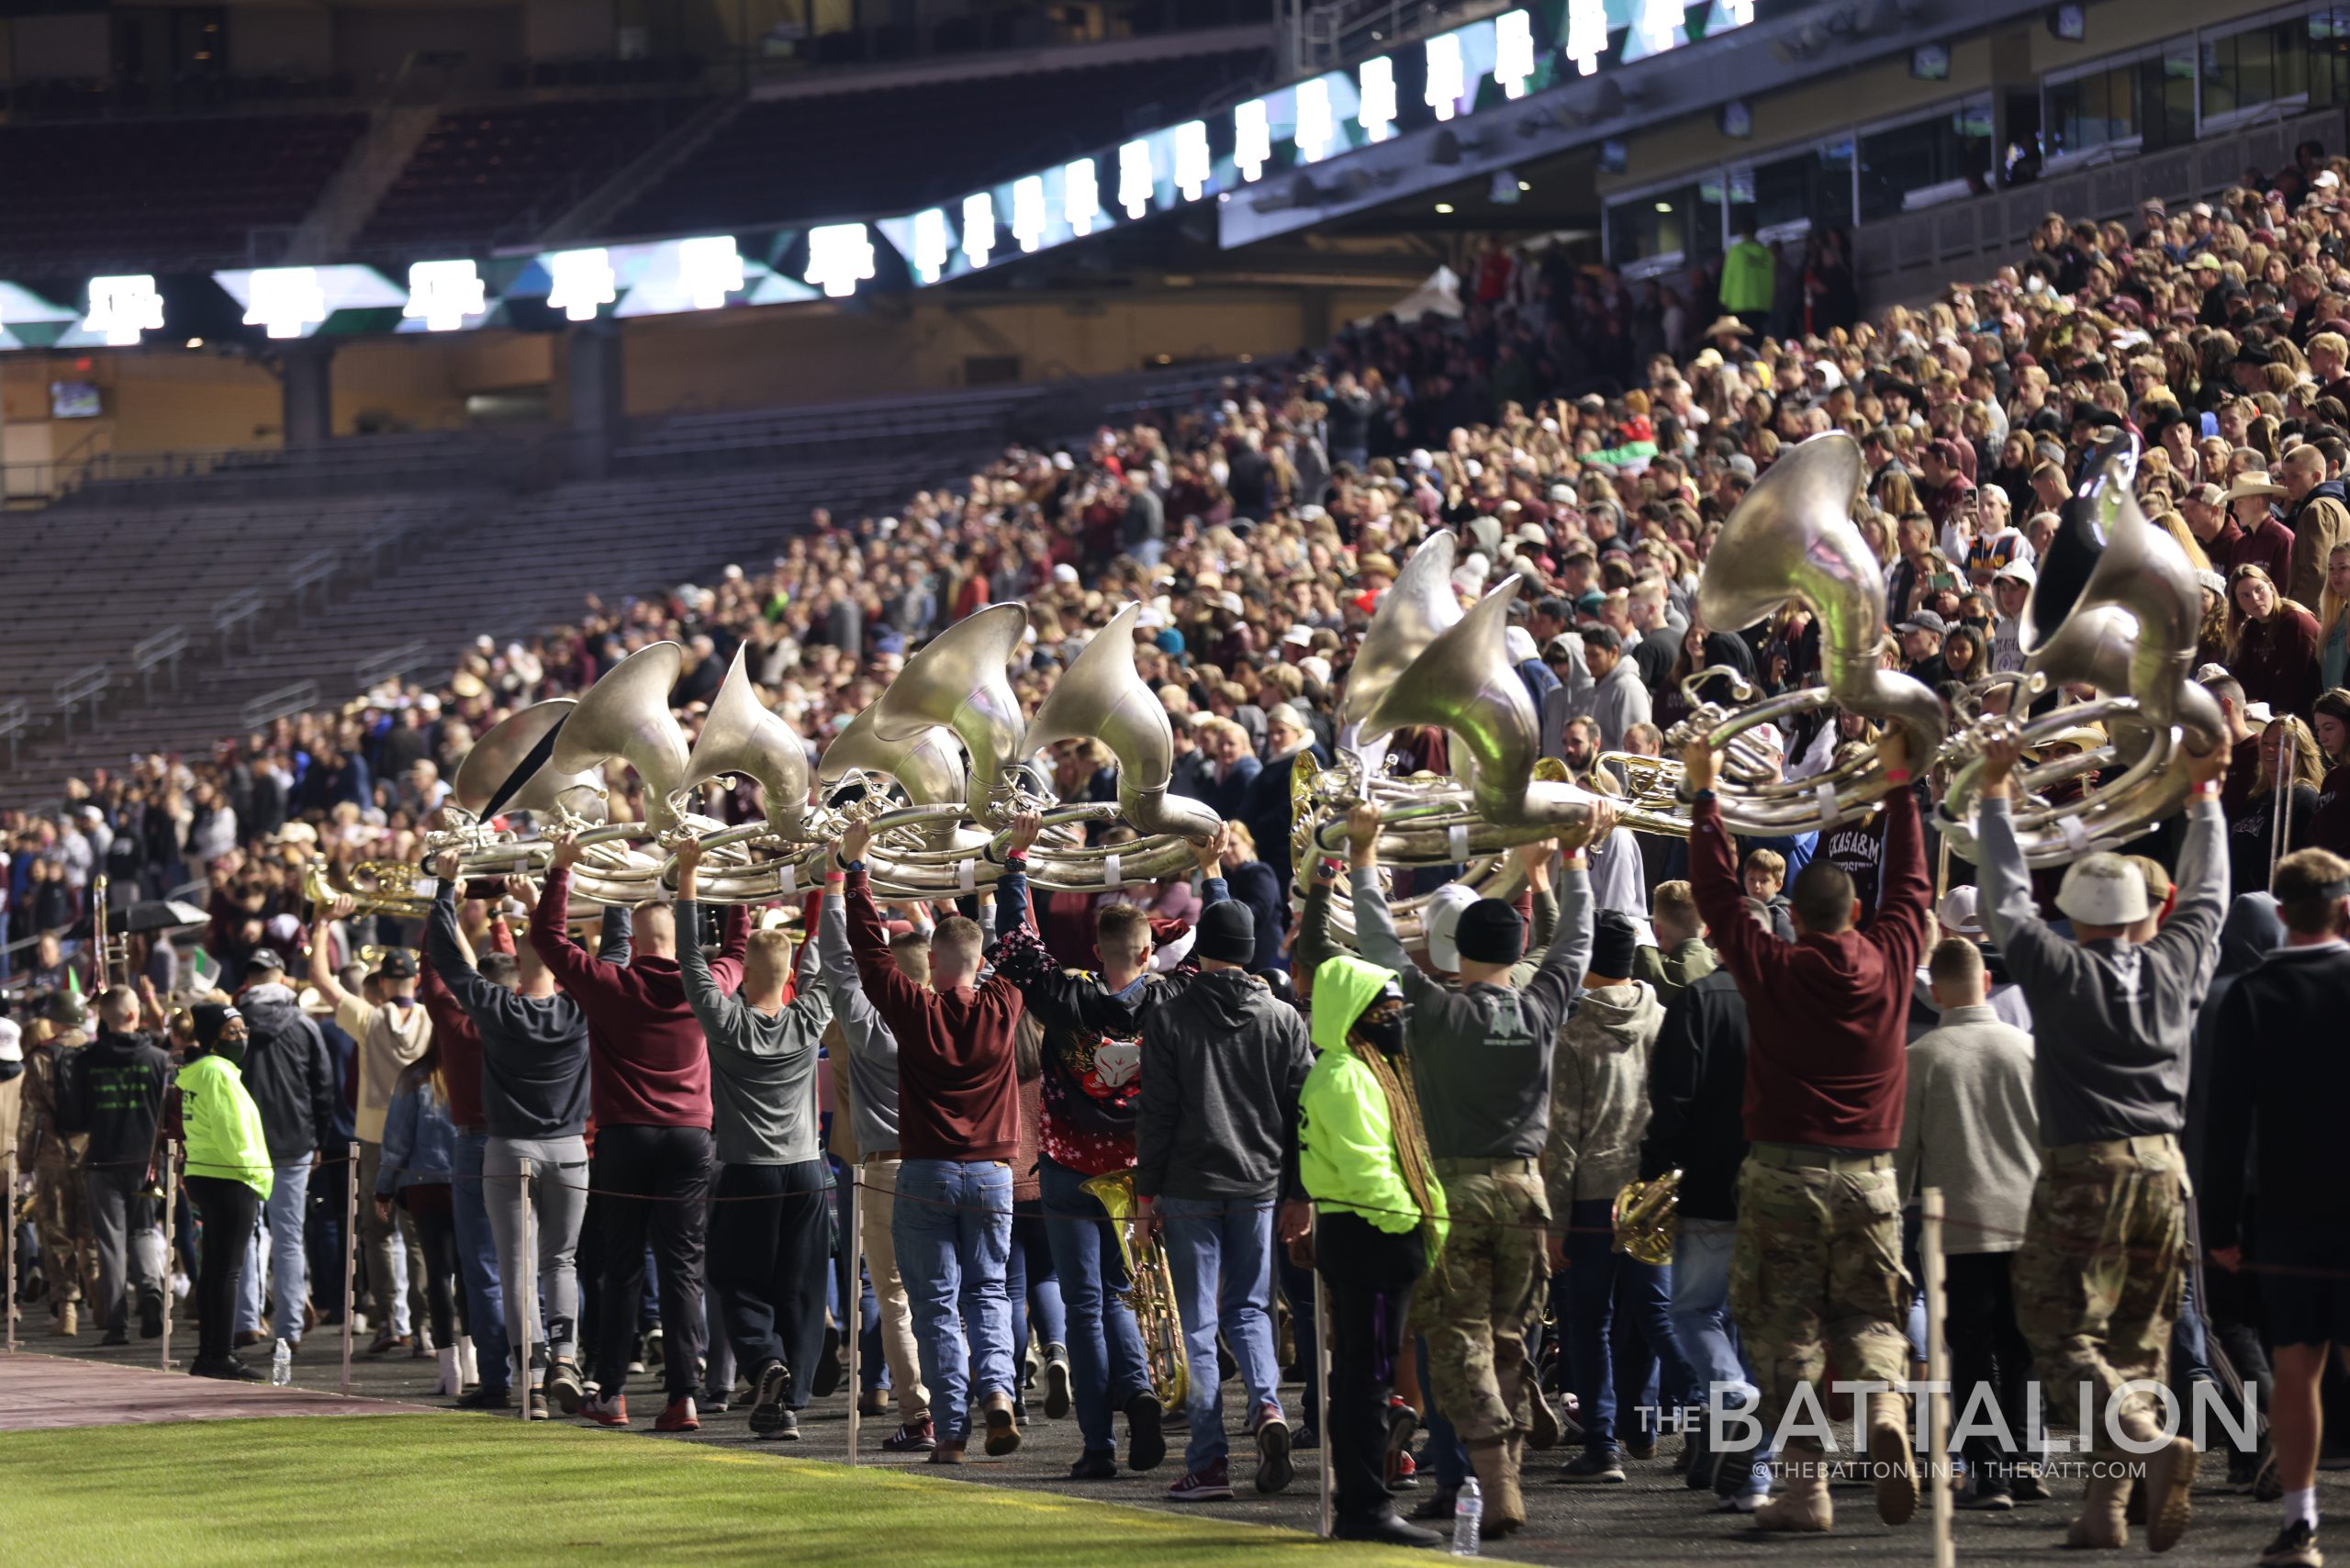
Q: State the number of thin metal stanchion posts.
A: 7